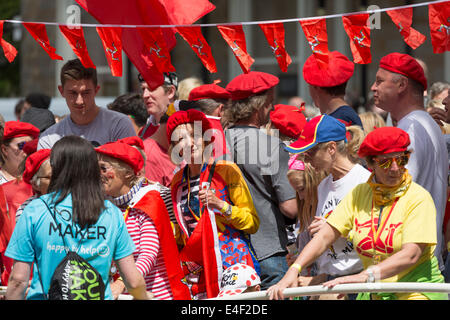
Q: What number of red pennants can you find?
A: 12